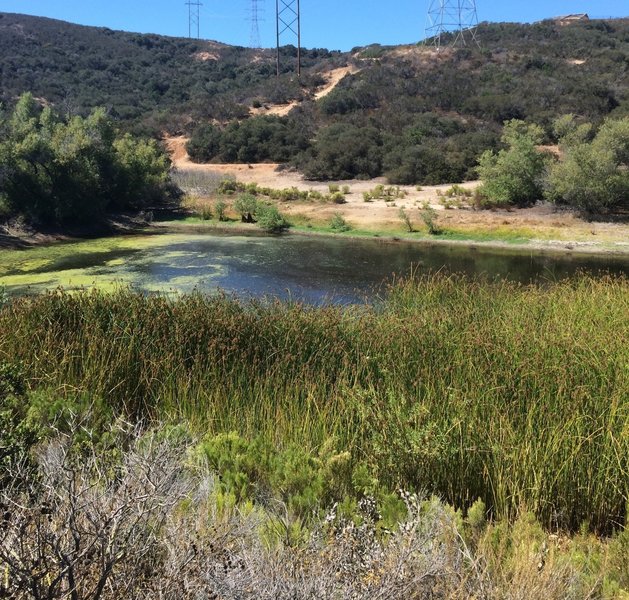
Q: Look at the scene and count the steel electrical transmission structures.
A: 4